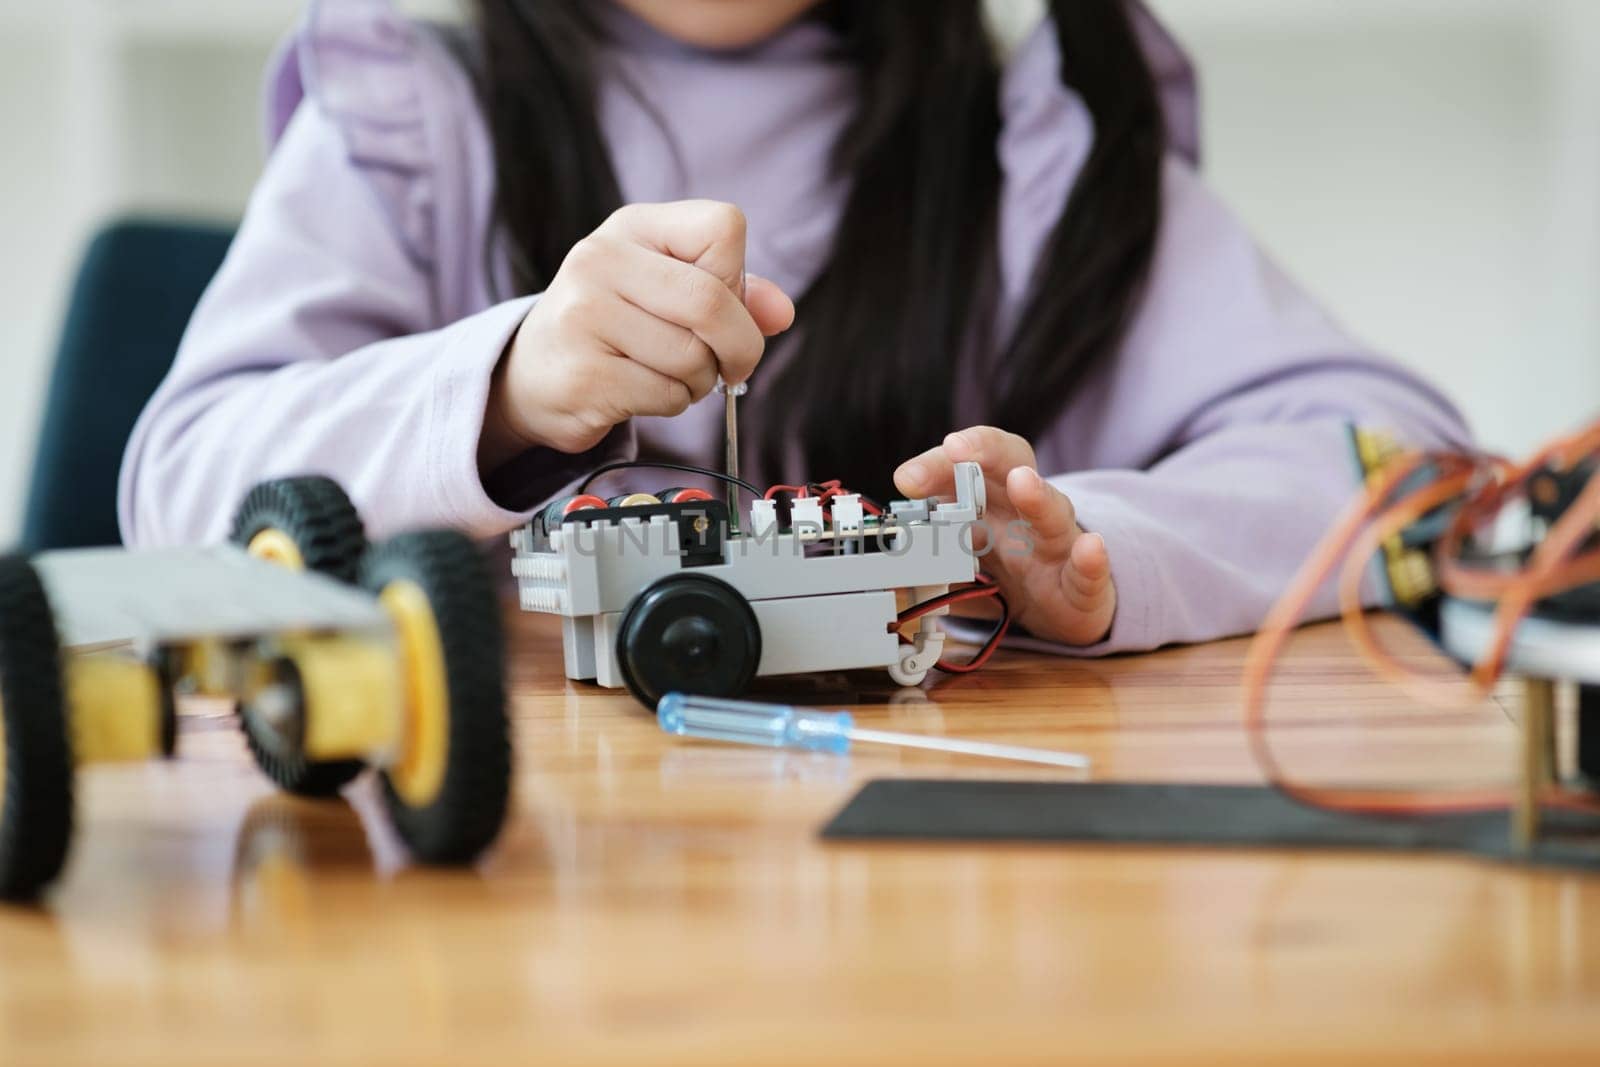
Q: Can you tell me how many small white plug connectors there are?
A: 3